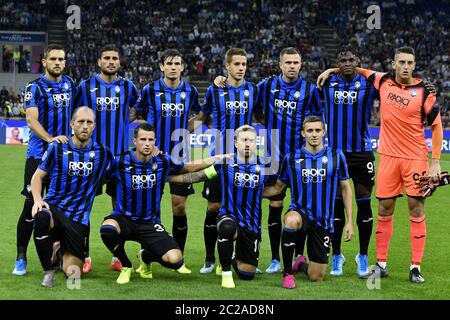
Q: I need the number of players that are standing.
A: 7